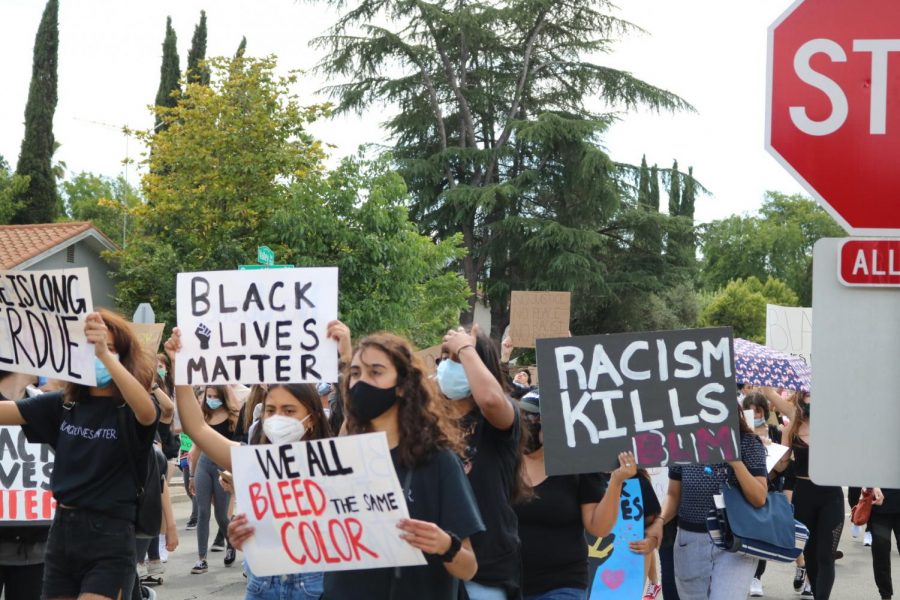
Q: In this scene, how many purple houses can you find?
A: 0